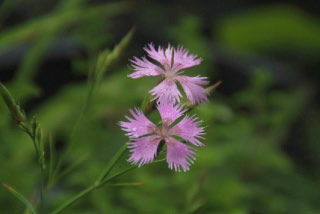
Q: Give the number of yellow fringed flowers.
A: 0